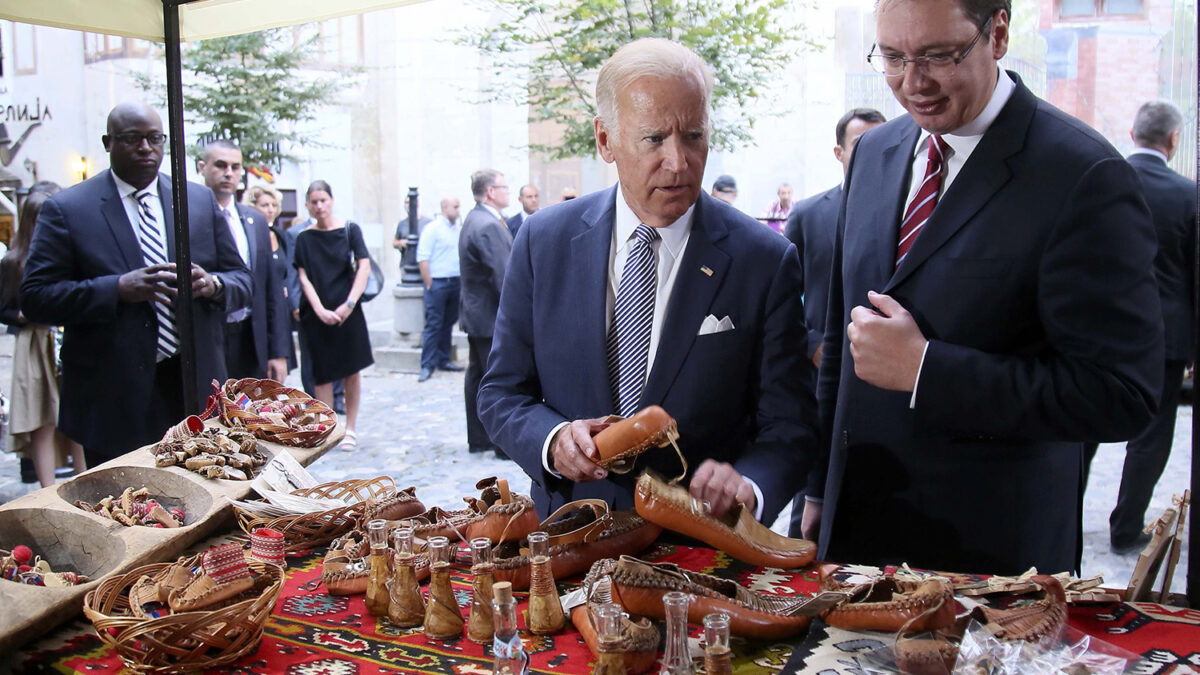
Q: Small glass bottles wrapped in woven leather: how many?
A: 7